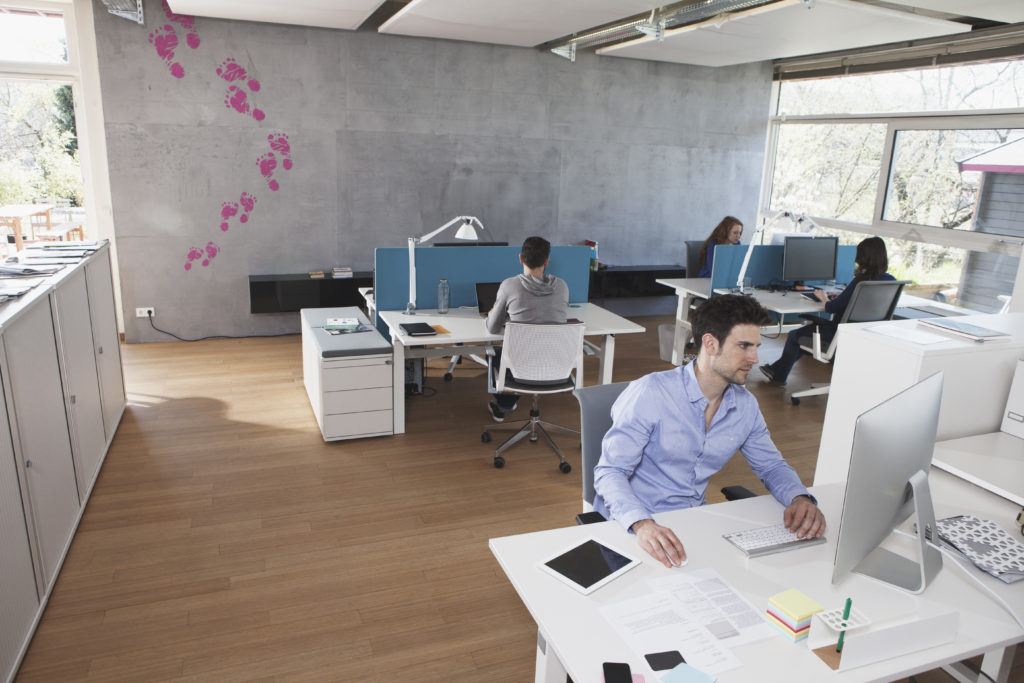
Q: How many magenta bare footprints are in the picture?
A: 10